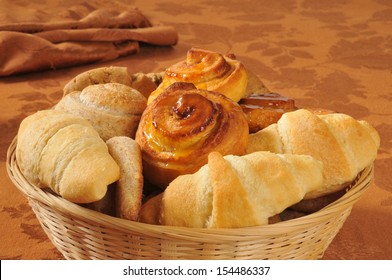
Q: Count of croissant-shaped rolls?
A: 3